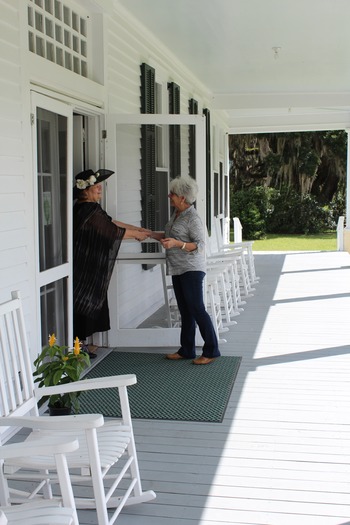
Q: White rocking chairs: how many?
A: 7